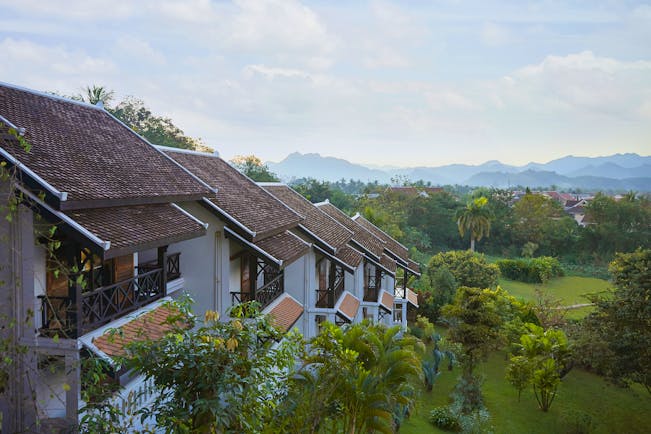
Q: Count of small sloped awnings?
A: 5